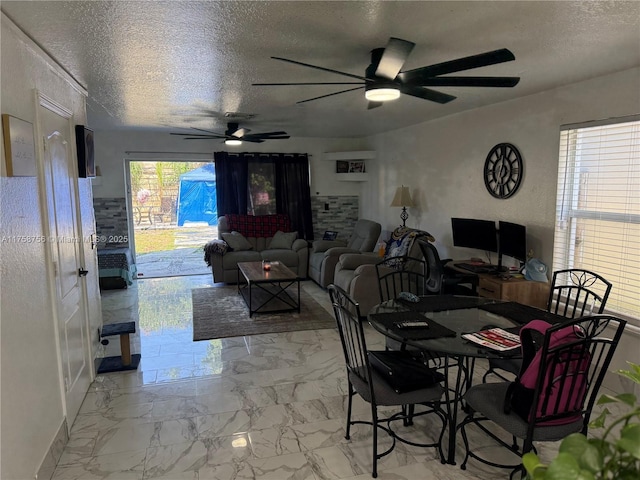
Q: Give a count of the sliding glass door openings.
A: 1